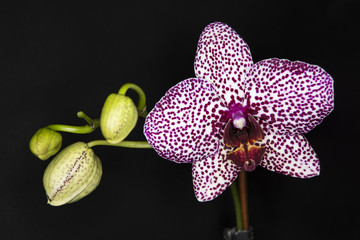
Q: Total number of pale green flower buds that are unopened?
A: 3